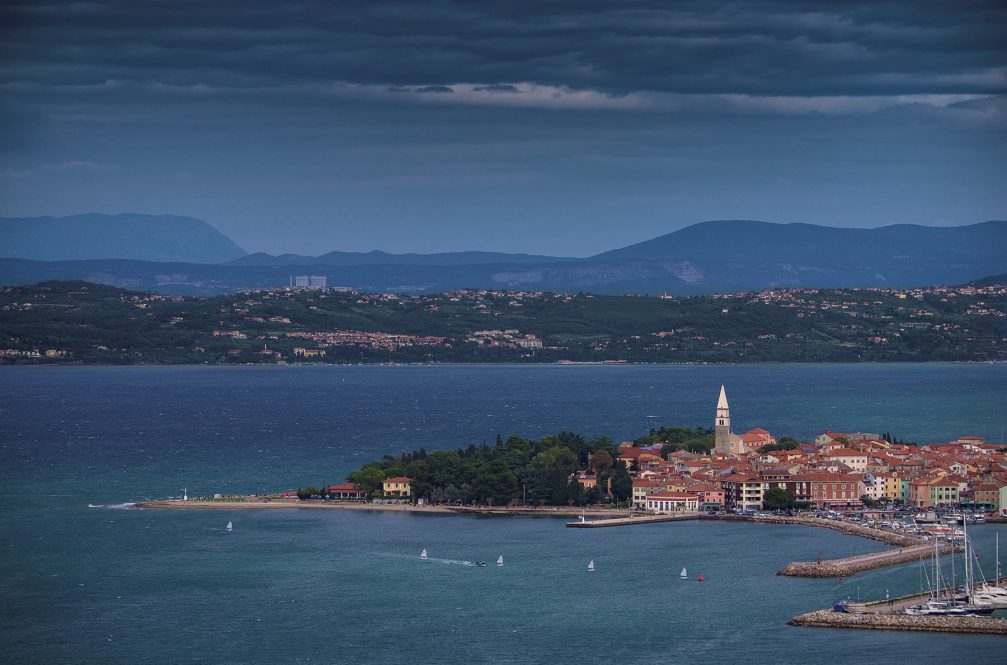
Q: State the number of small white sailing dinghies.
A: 5